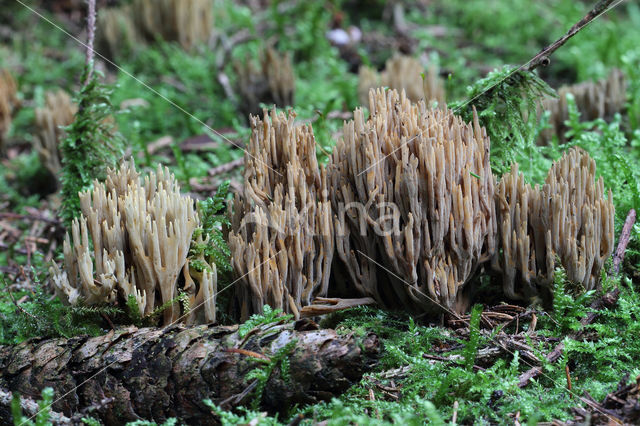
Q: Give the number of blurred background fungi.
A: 6